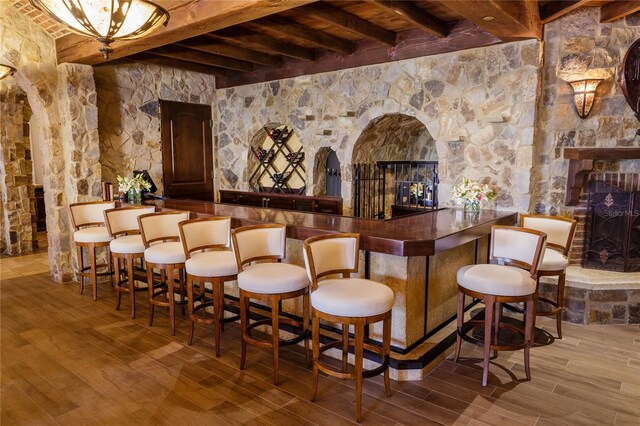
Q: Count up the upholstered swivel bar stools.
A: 8